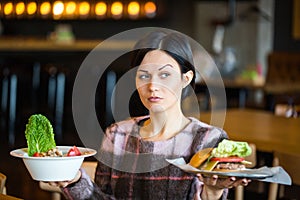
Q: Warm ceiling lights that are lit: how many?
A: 11